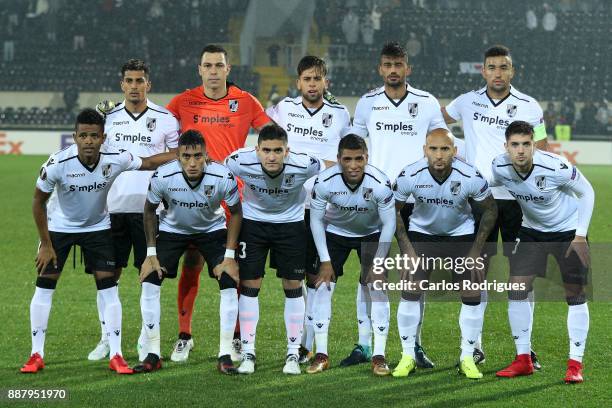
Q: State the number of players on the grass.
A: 11